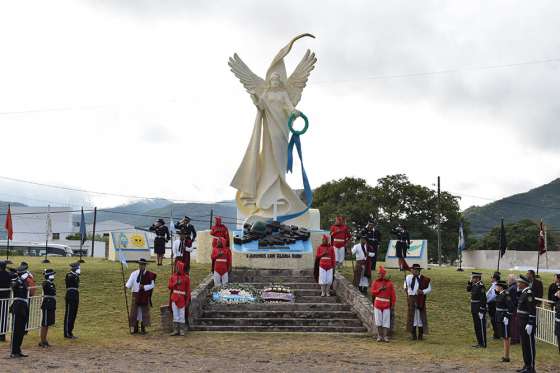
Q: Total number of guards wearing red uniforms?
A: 6